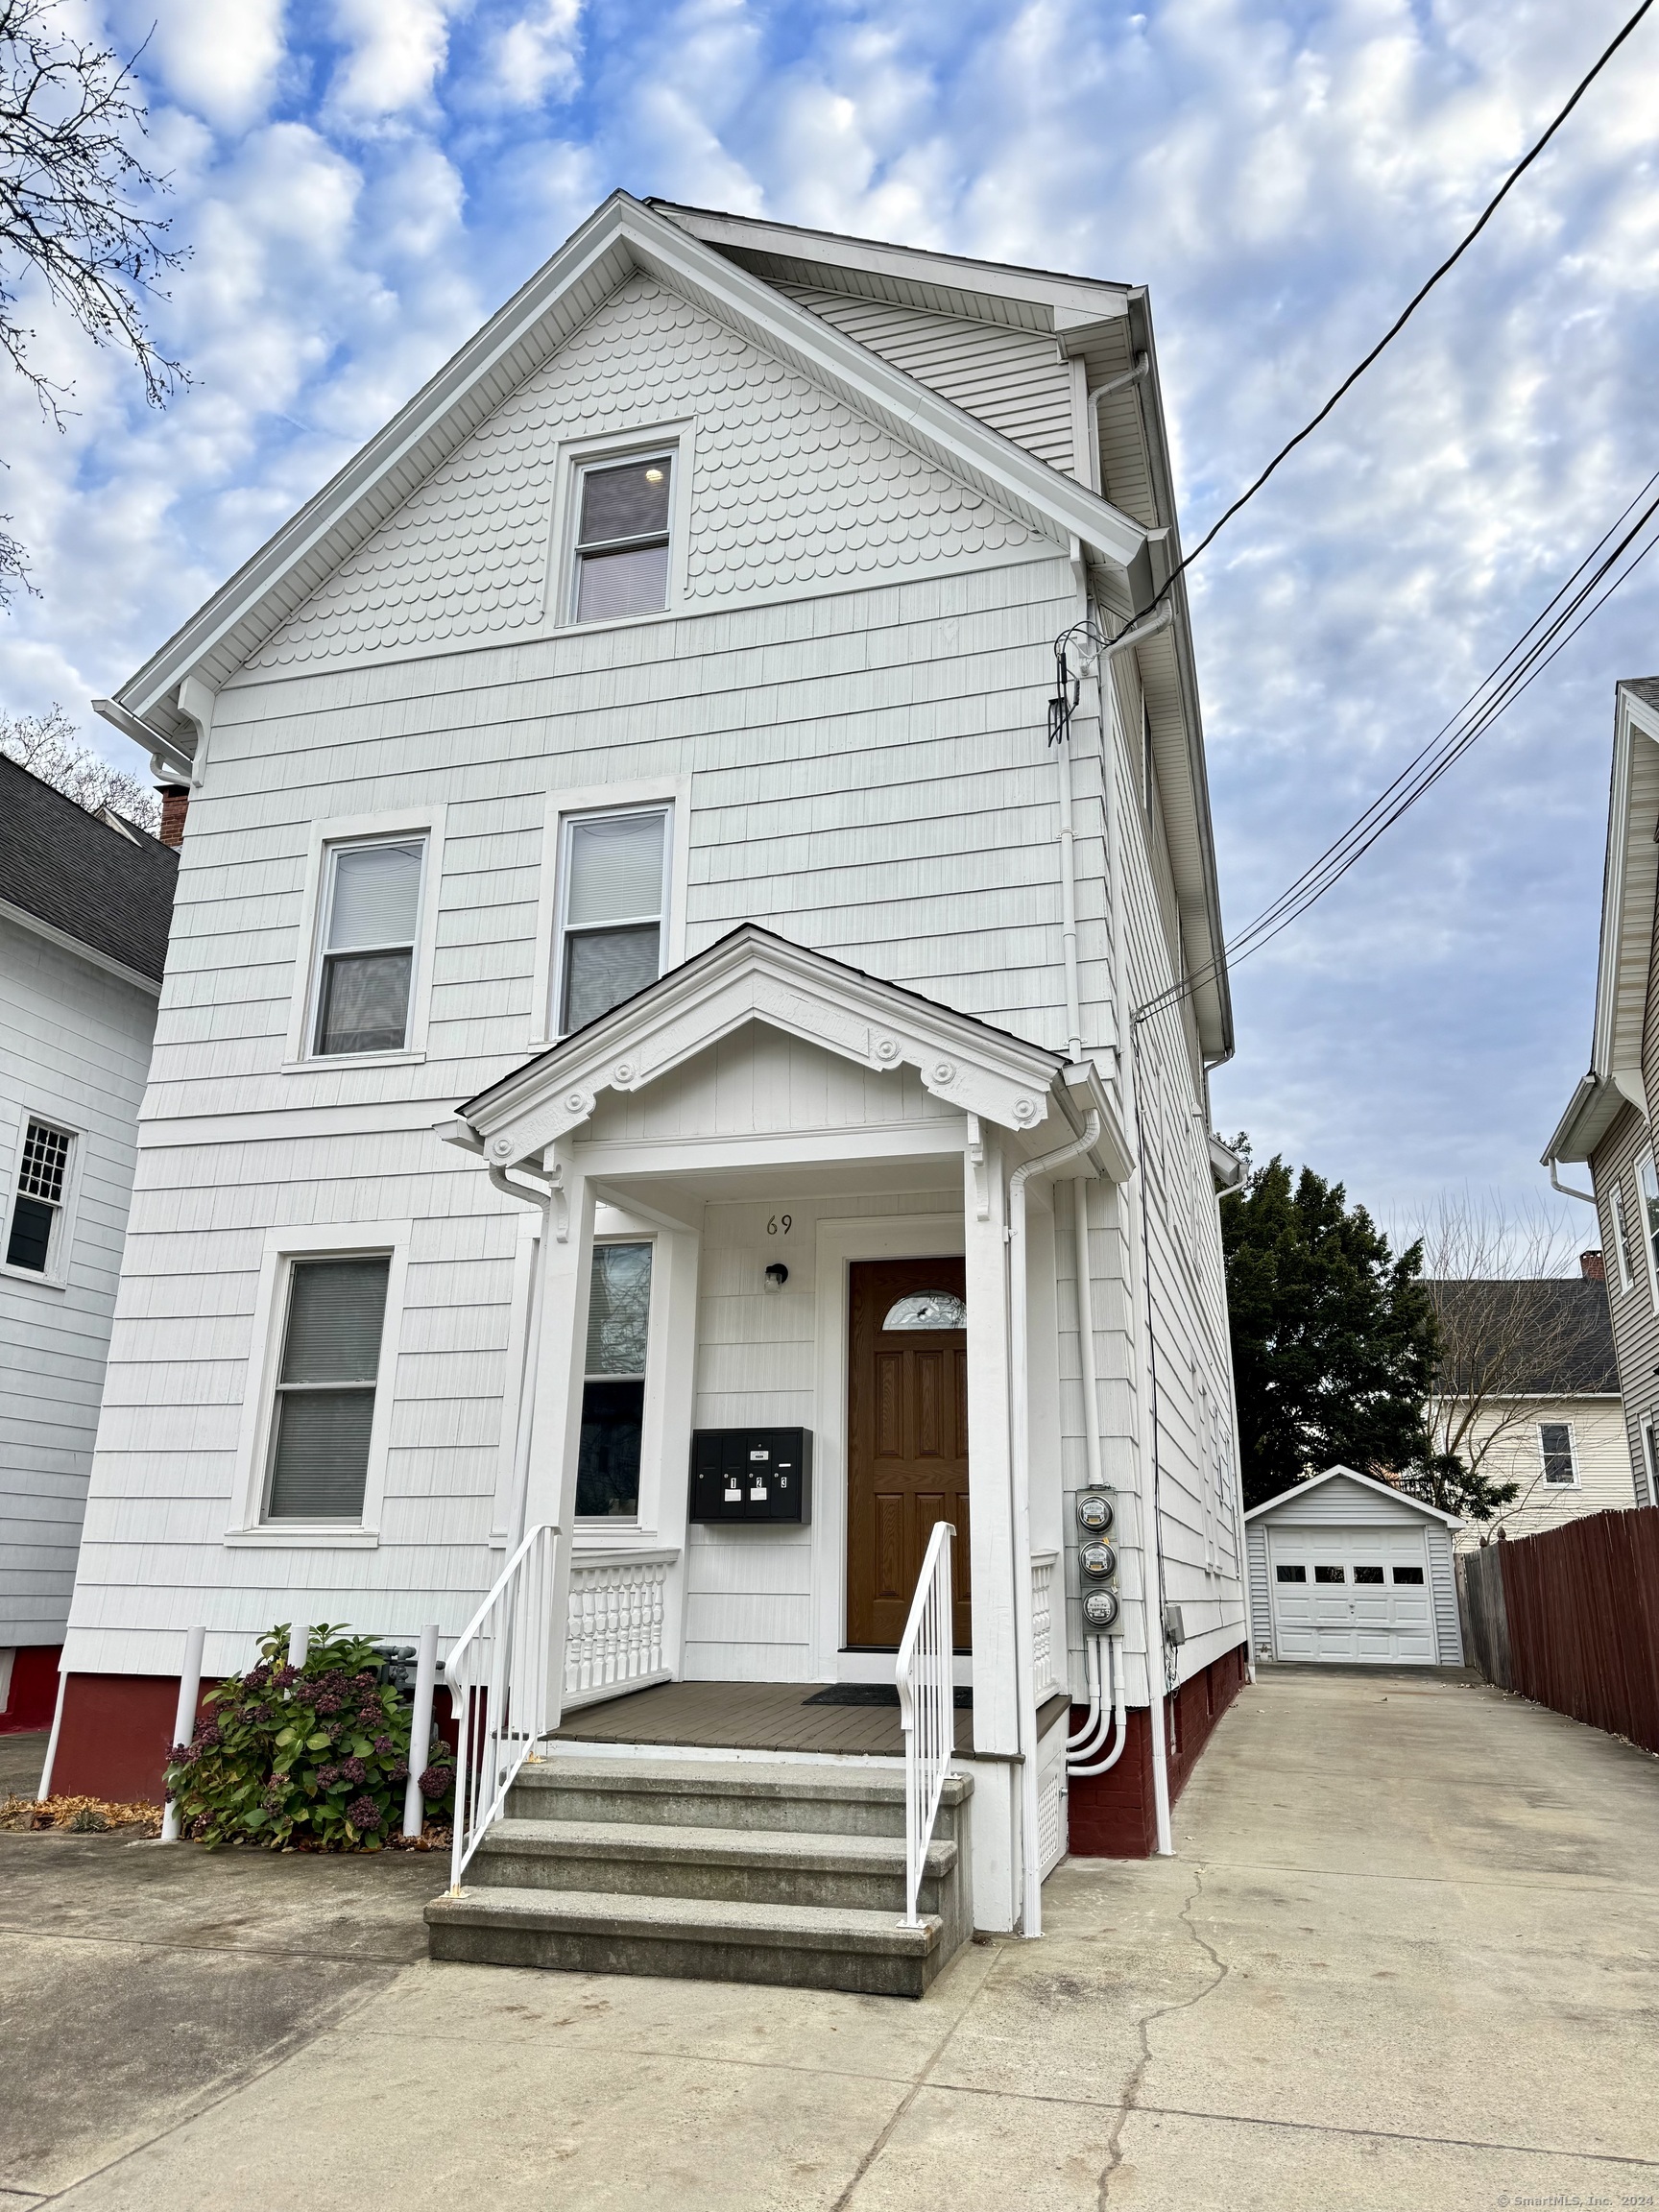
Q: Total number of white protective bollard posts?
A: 3